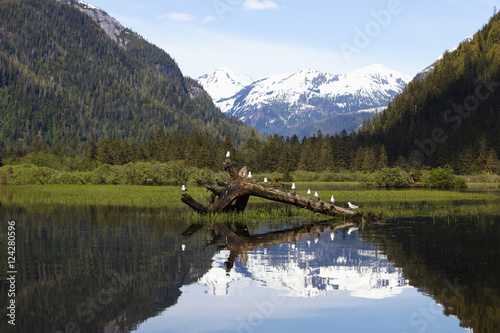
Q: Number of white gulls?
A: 9